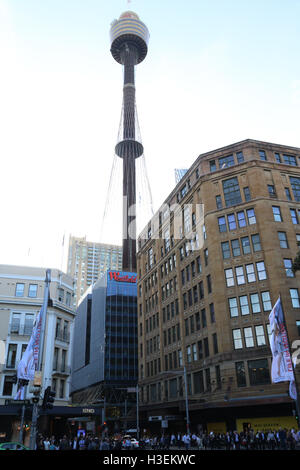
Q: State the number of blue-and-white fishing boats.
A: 0